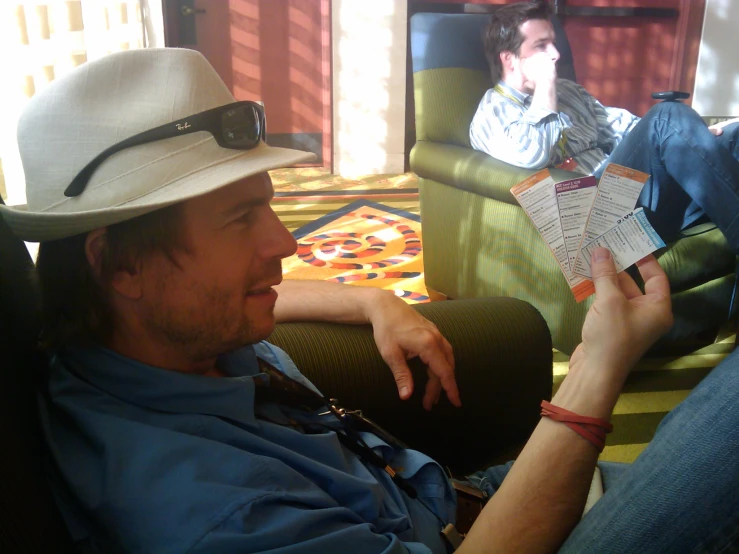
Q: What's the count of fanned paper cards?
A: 4